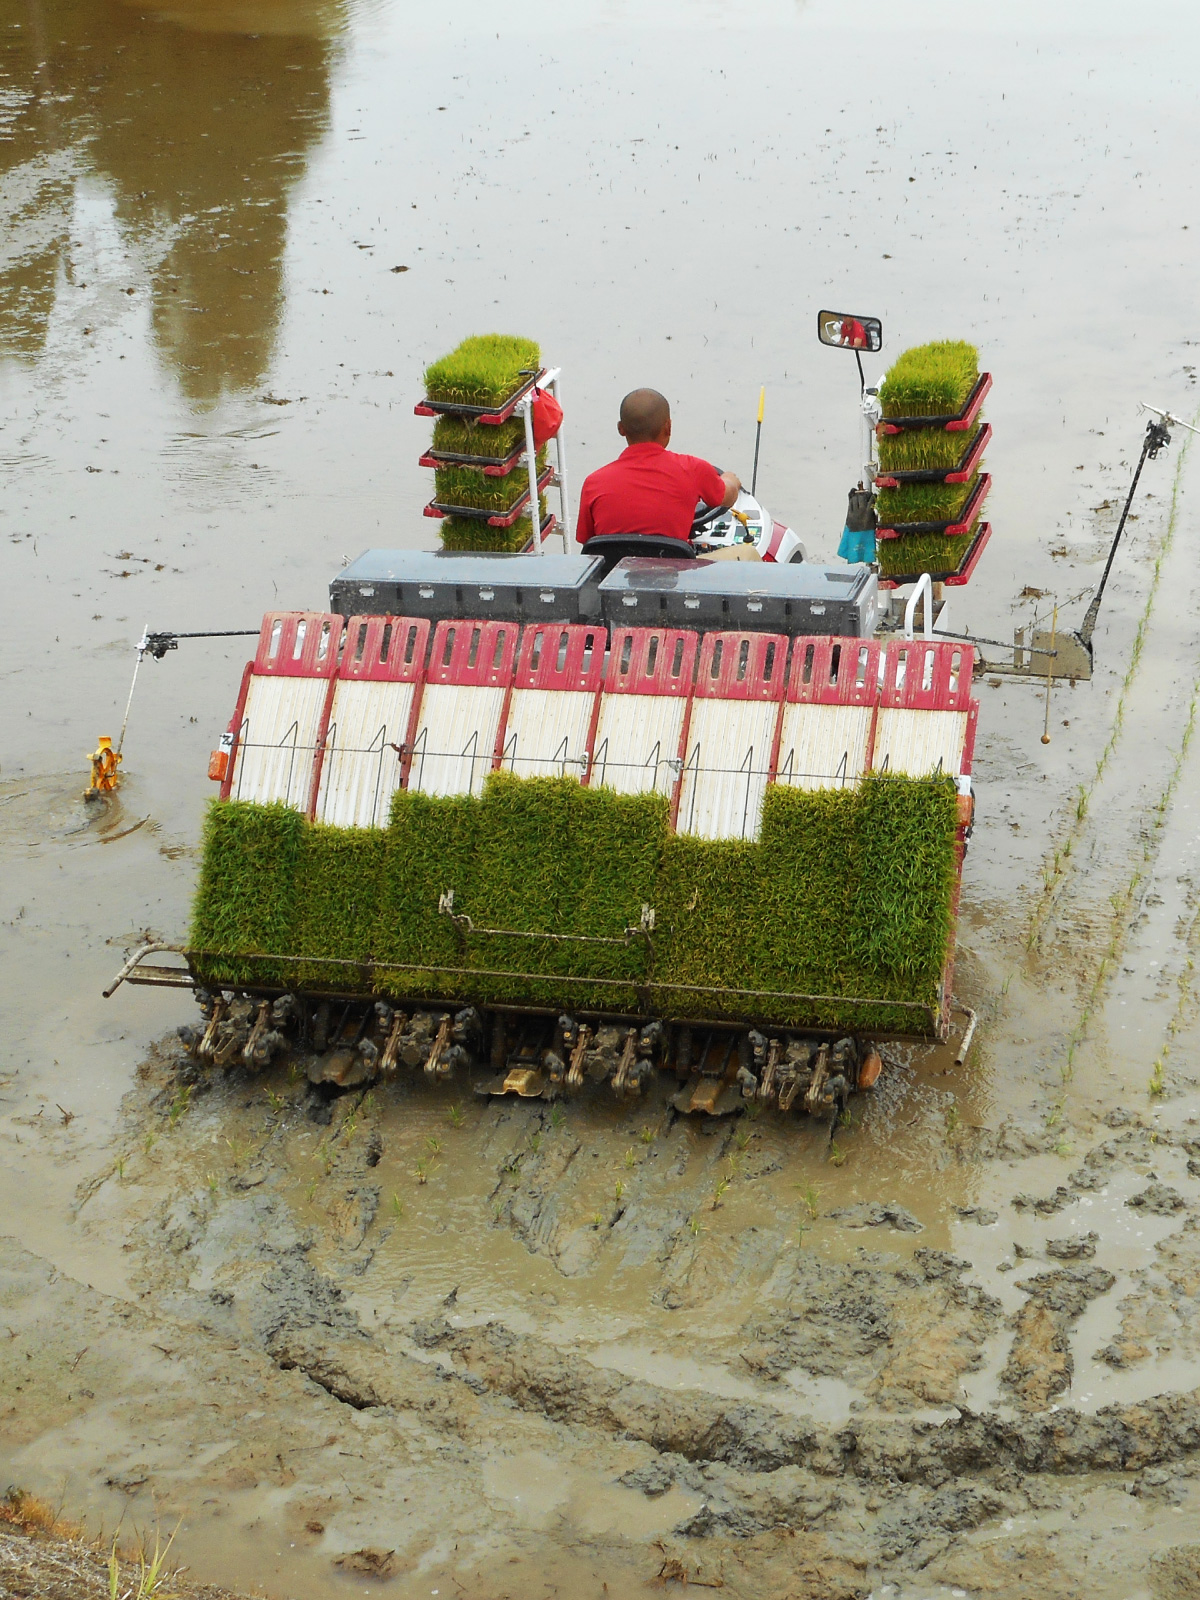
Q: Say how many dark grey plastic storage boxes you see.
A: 2